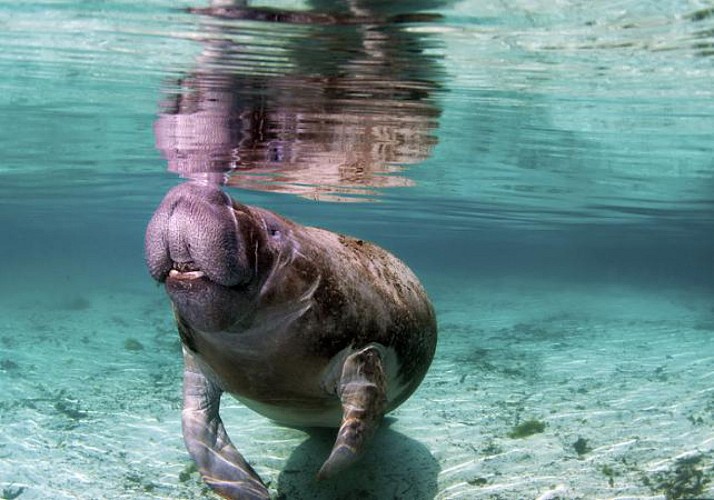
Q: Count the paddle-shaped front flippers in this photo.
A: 2